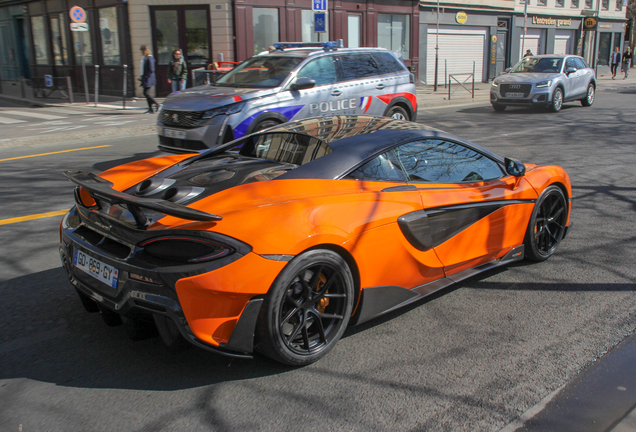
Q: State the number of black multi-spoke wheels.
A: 2